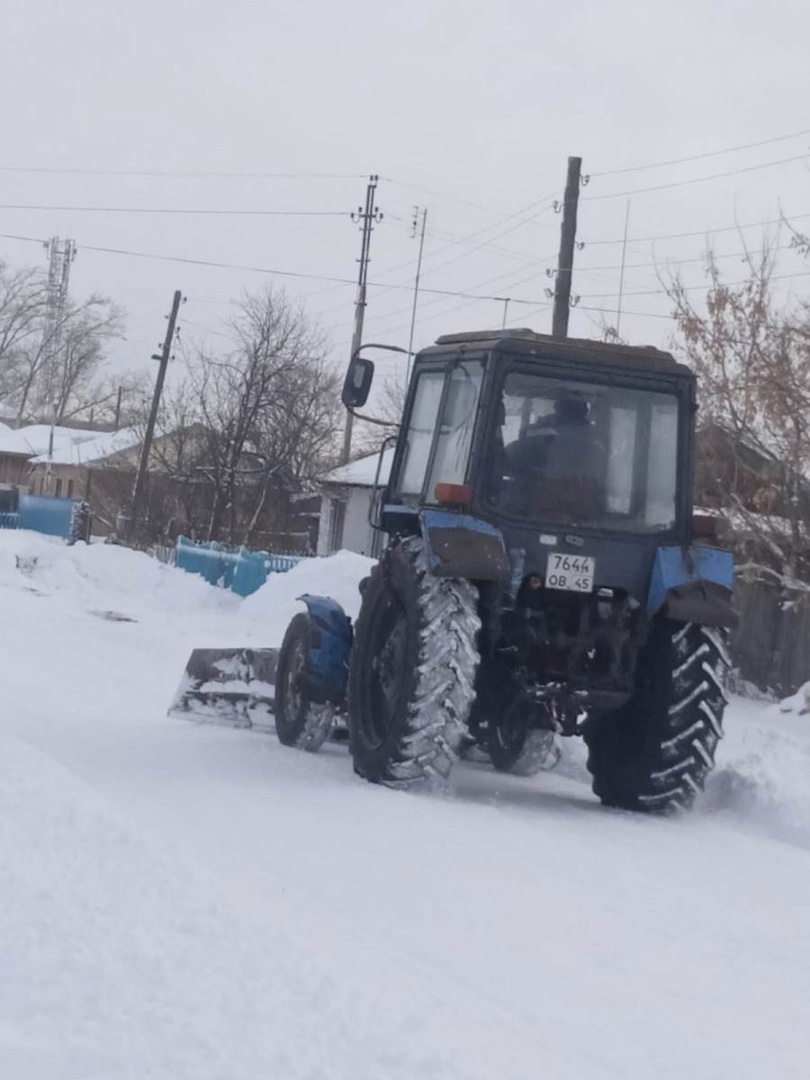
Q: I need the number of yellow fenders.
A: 0